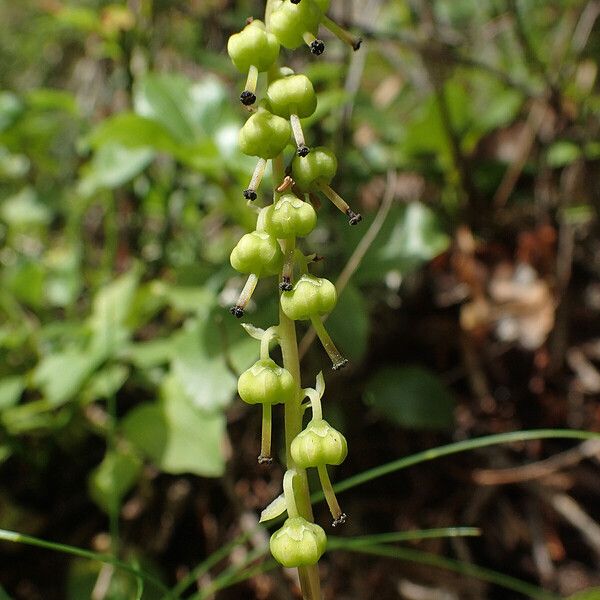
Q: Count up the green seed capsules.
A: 12